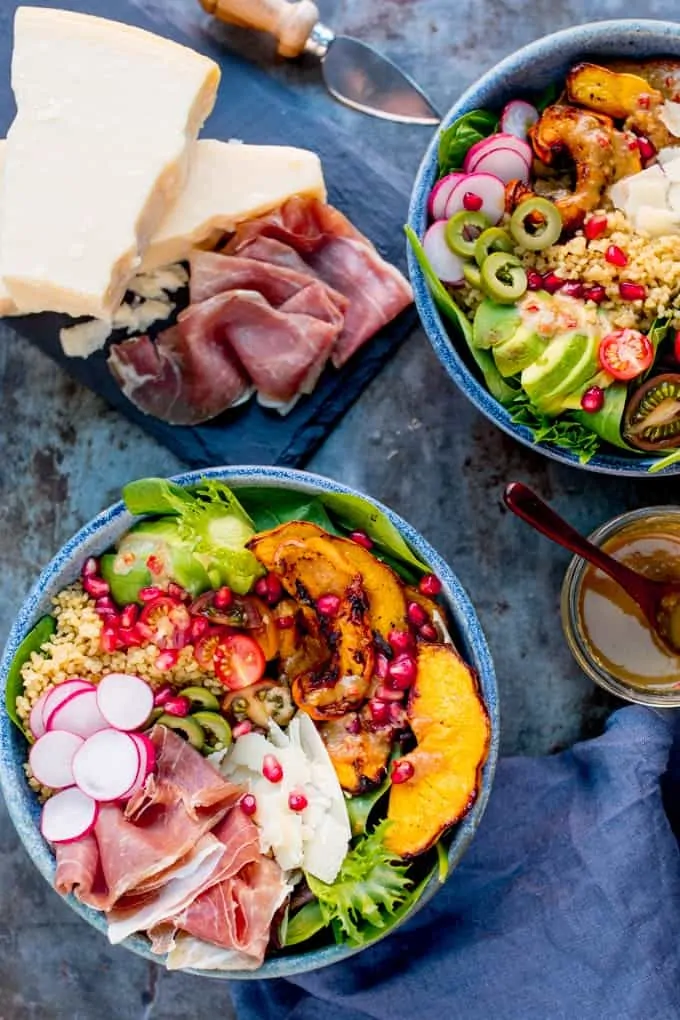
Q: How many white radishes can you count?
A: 14